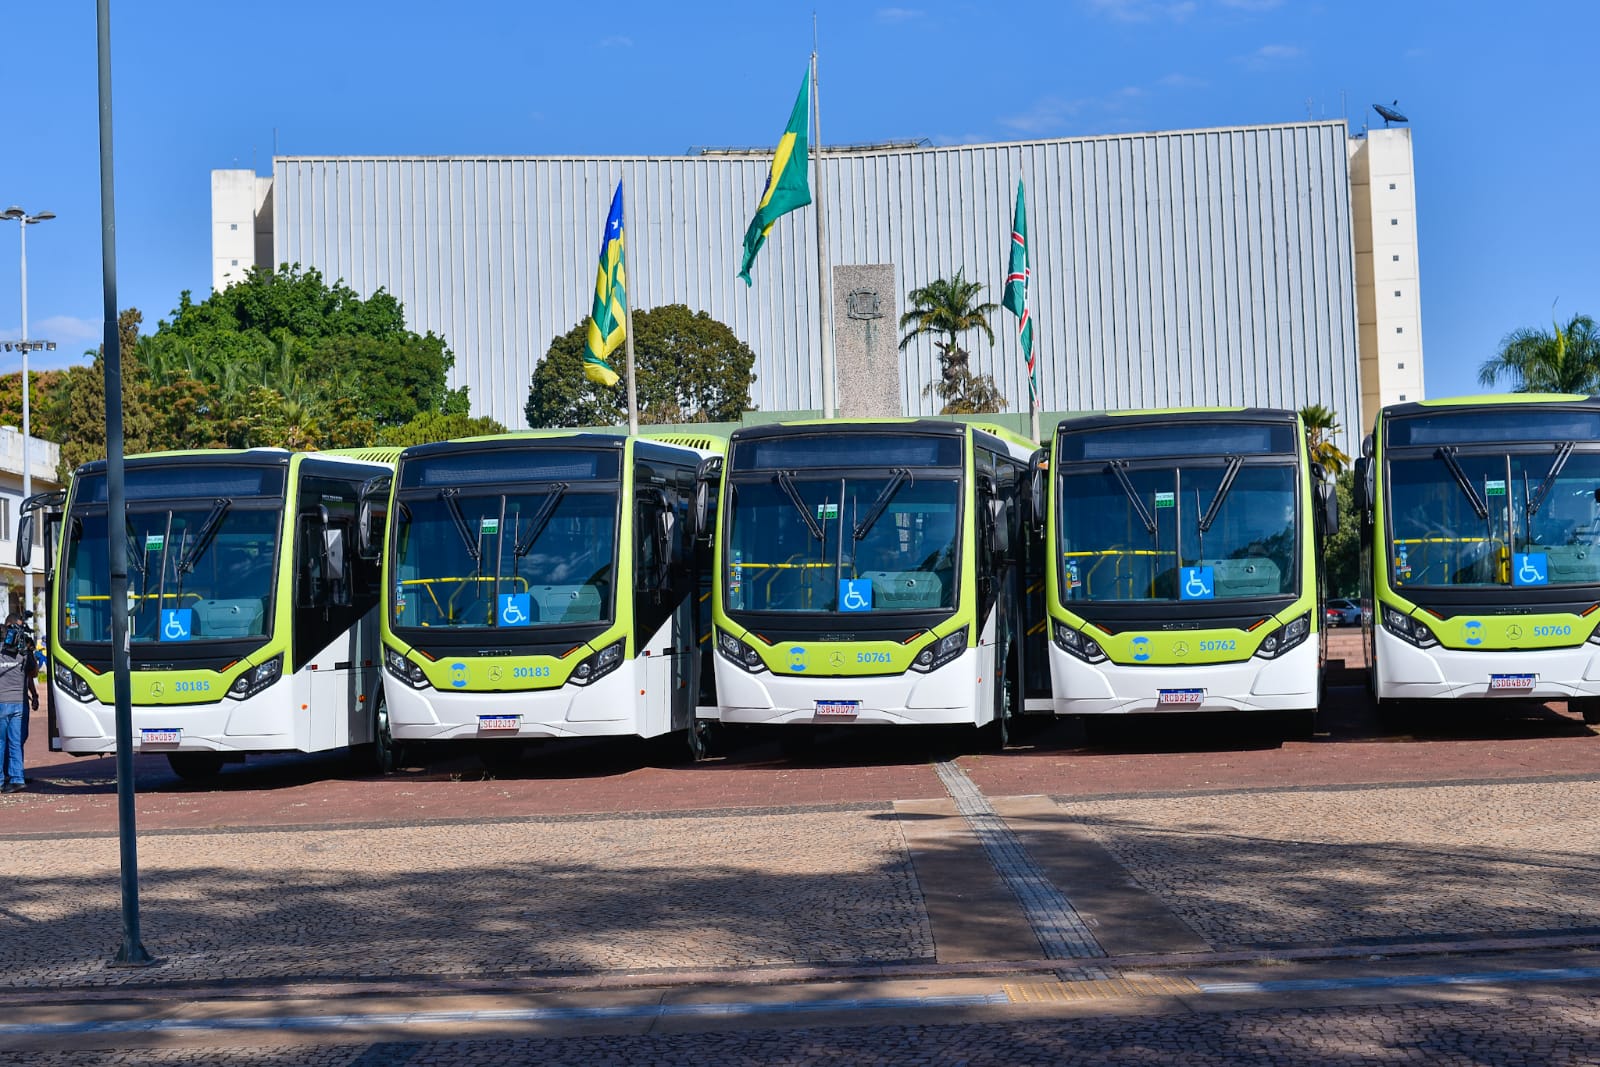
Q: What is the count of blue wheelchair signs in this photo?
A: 5